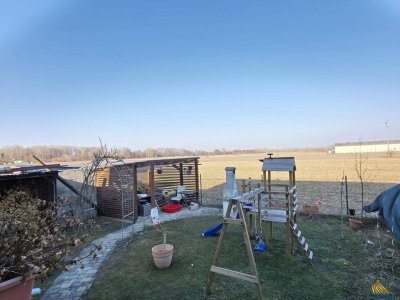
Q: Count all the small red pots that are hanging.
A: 2